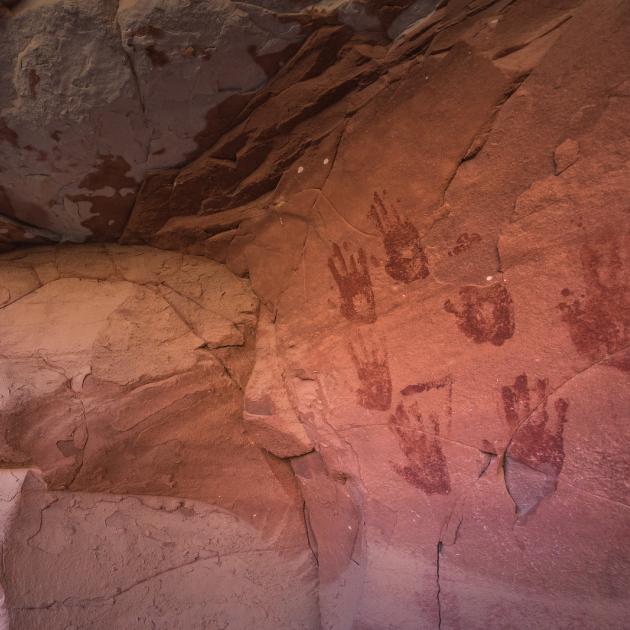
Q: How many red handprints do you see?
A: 7